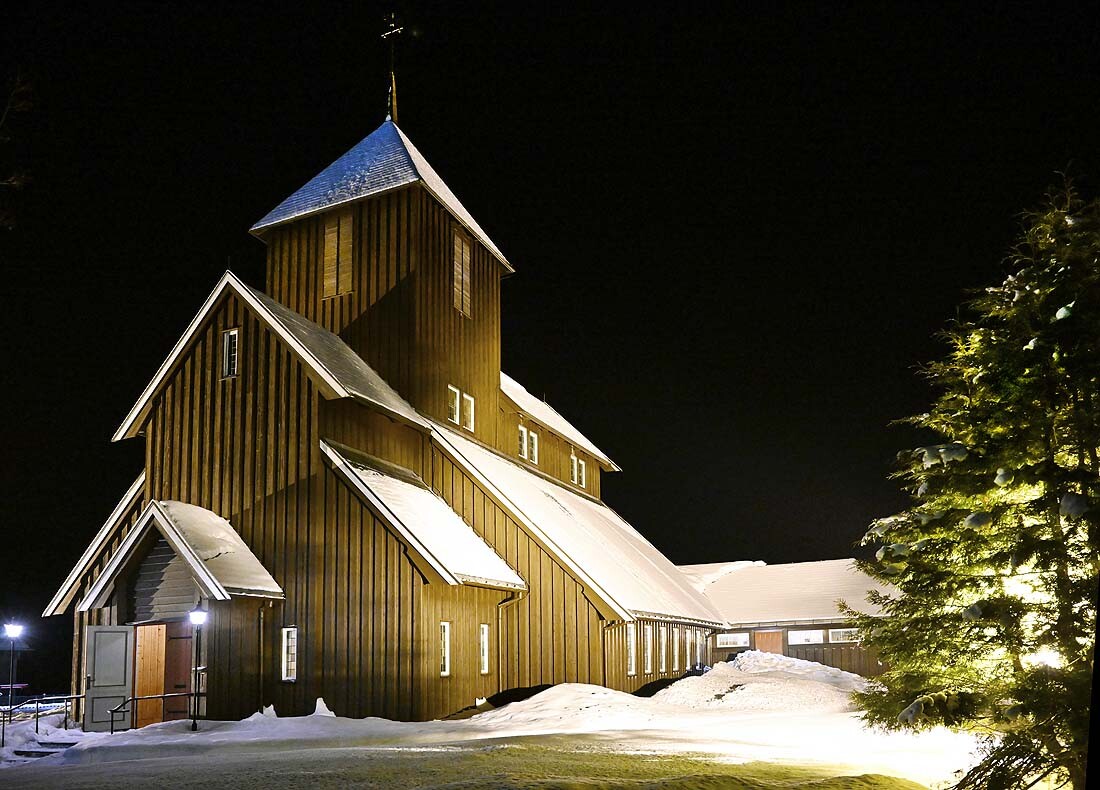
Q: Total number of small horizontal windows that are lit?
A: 3